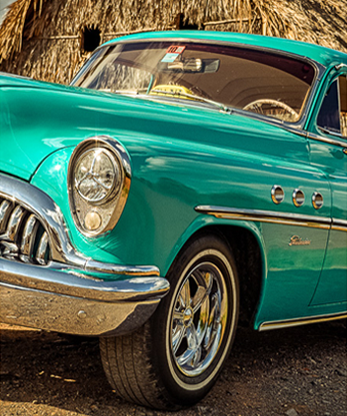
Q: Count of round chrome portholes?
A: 3